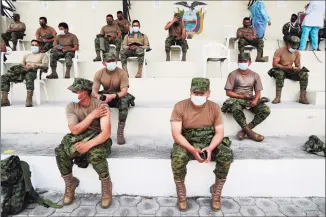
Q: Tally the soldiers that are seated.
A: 15